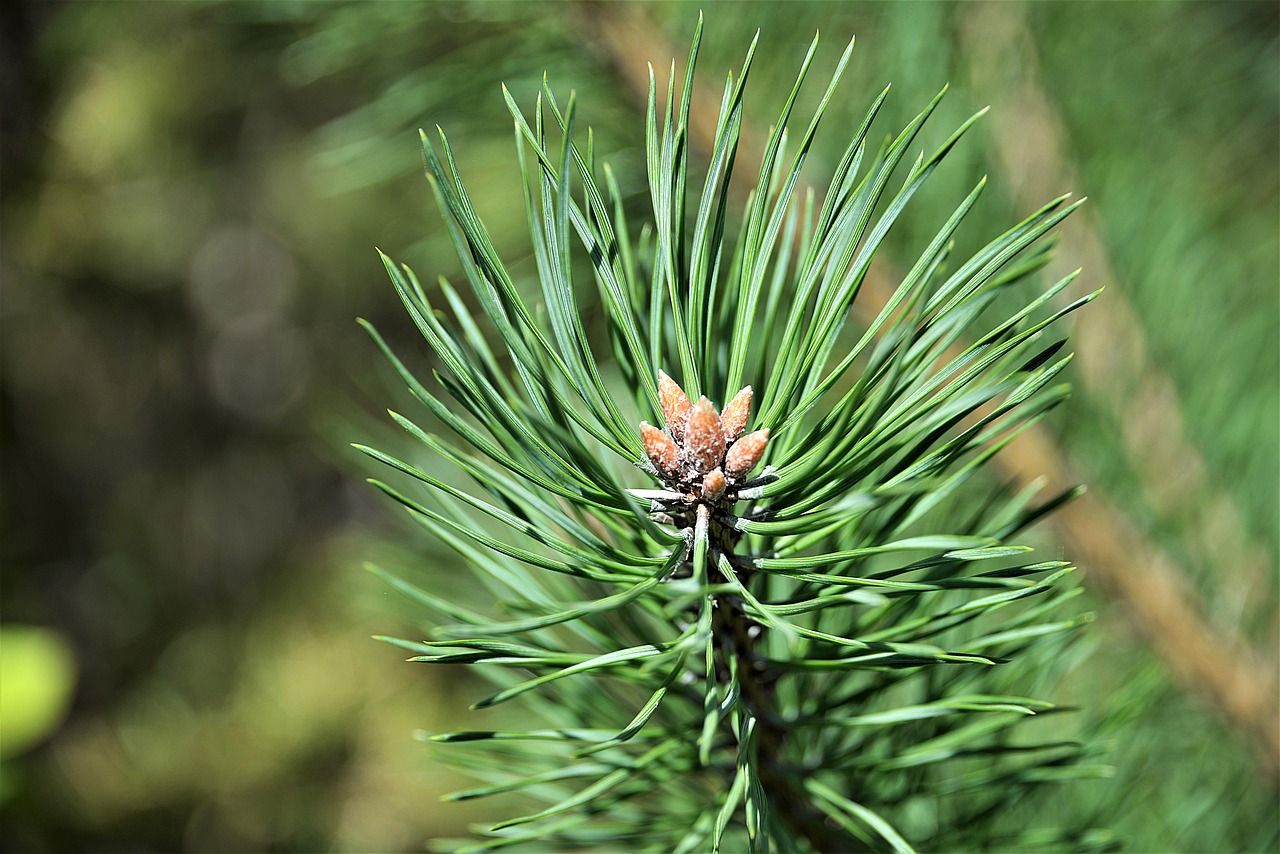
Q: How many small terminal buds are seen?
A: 6